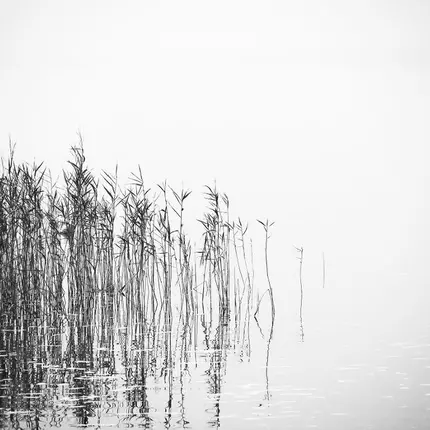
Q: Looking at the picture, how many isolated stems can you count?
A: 3